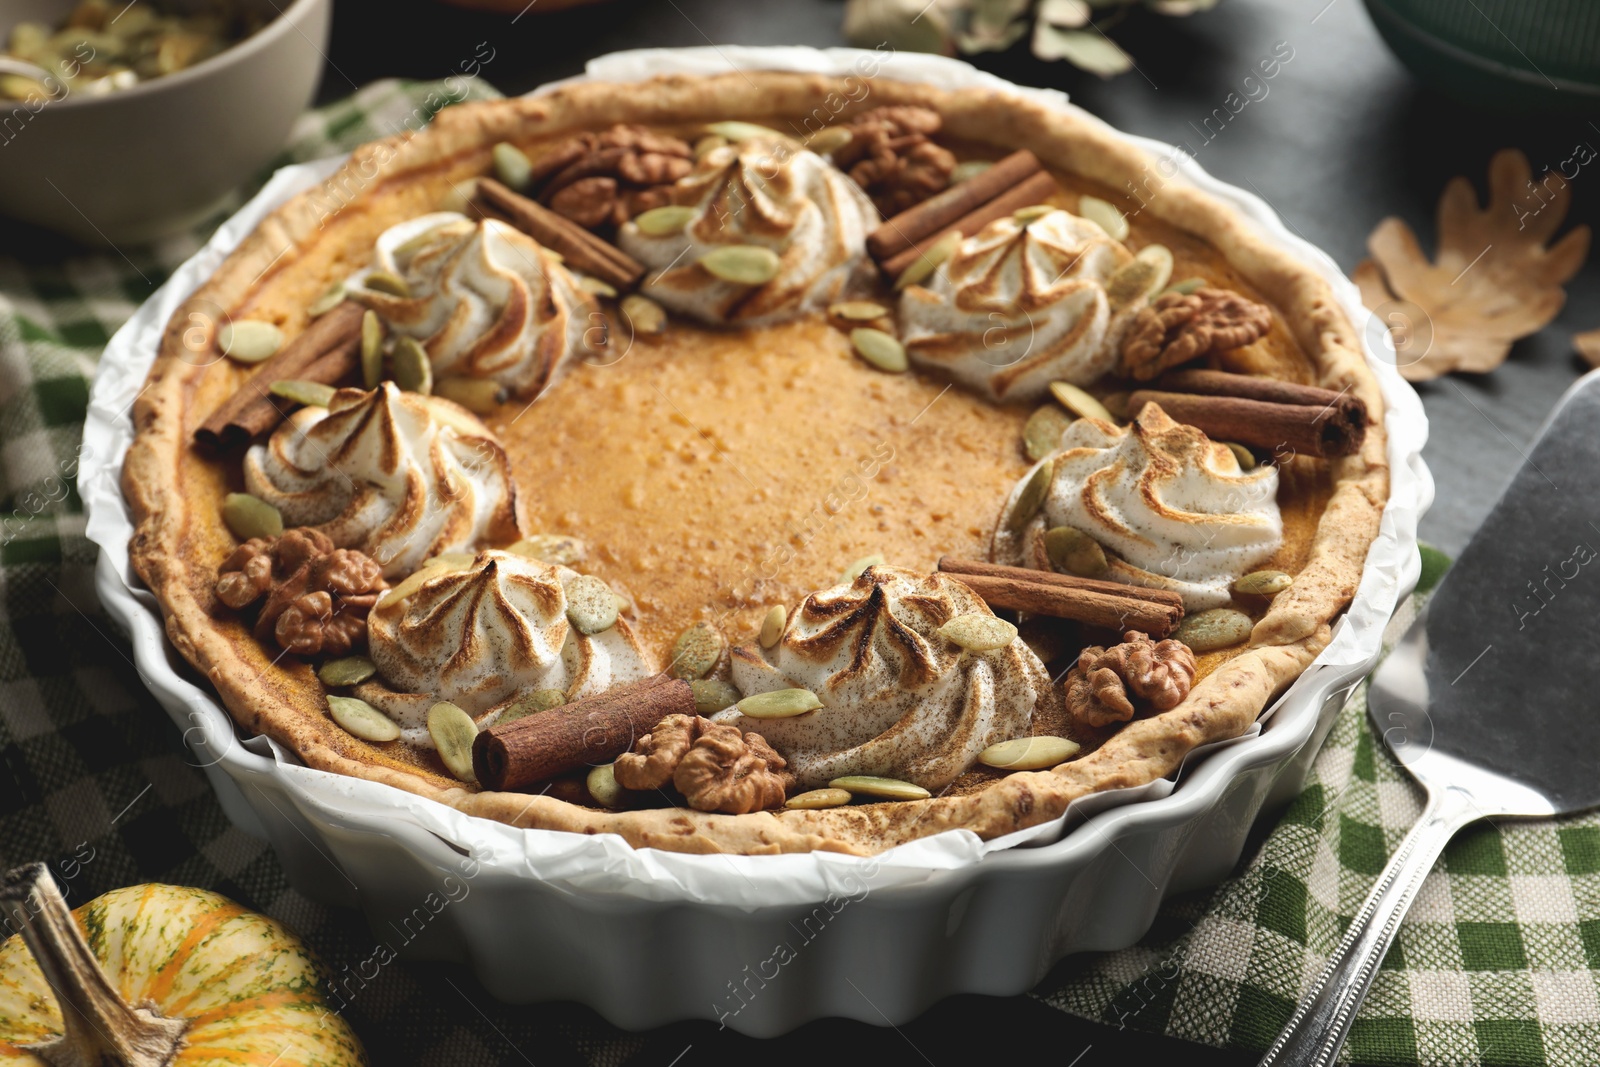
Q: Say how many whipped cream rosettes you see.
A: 7